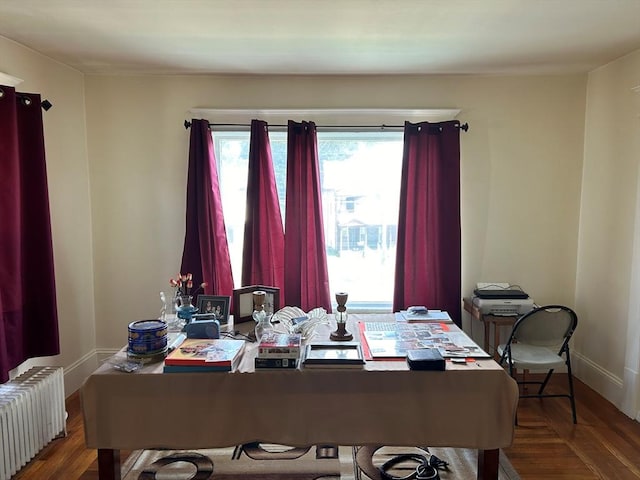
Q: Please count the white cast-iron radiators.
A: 1